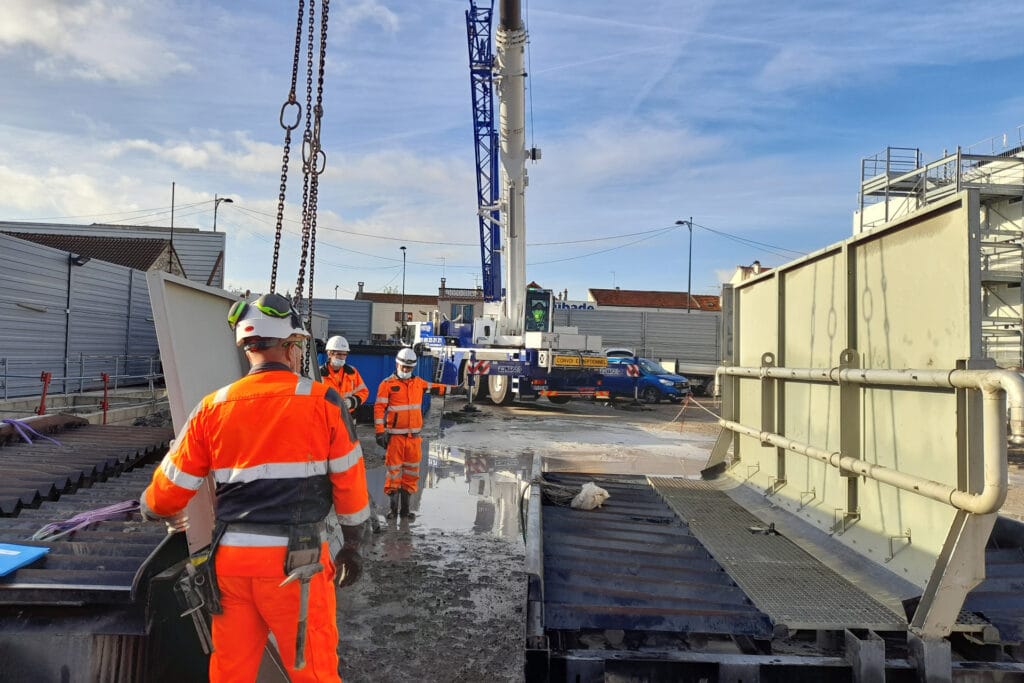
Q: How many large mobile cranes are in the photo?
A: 1